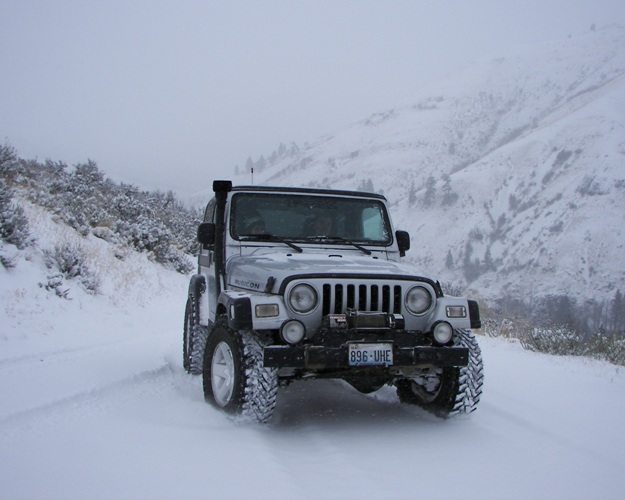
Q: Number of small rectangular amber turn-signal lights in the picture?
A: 2